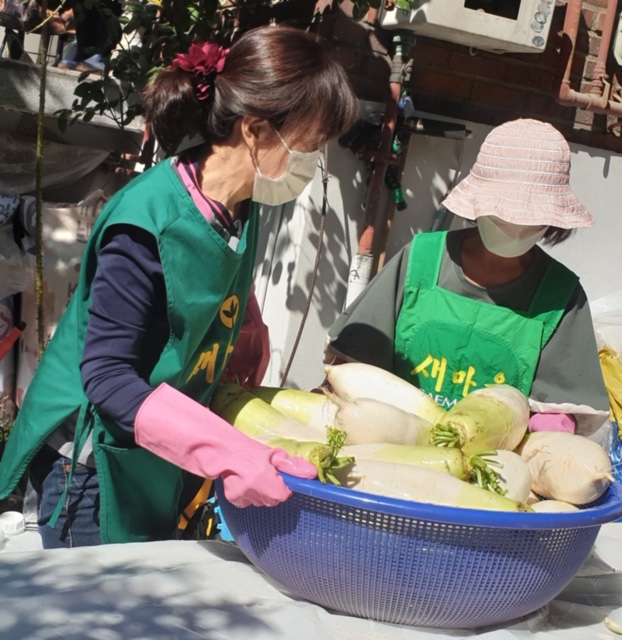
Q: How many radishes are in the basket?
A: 11